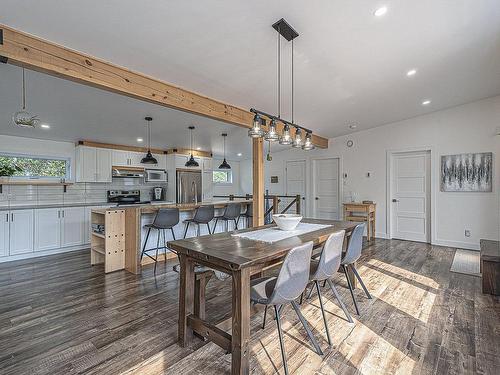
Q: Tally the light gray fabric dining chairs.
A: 3